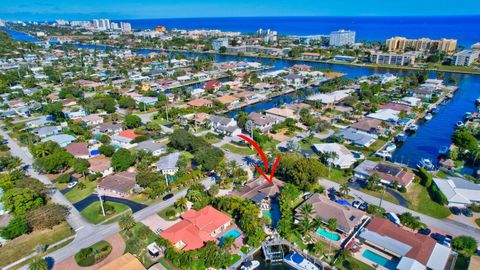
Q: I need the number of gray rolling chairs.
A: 0